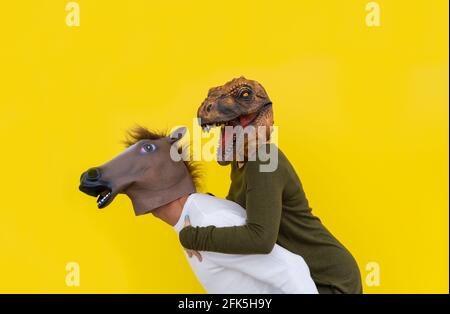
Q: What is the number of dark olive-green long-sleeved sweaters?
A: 1